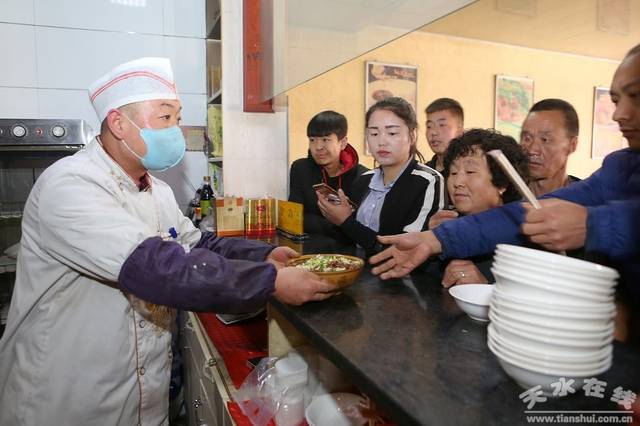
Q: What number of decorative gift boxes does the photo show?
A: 3